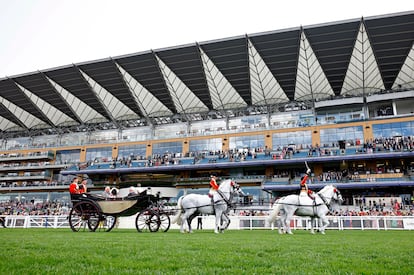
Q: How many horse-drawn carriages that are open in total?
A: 1